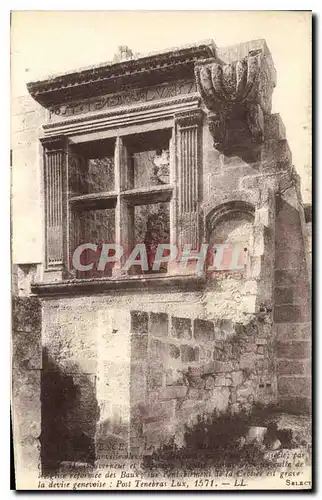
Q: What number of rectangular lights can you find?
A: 4